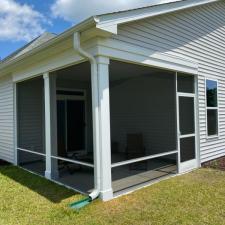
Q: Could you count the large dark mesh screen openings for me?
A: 3